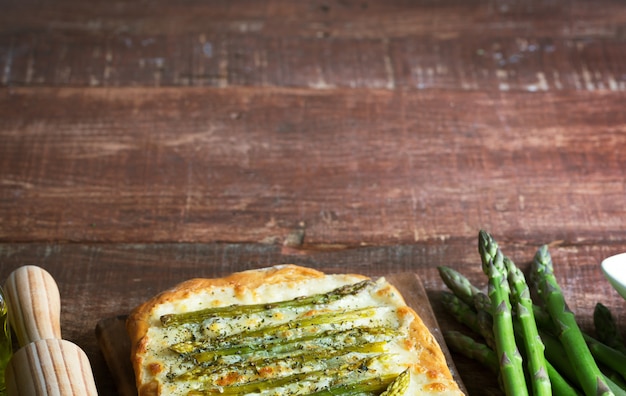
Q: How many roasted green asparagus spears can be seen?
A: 7